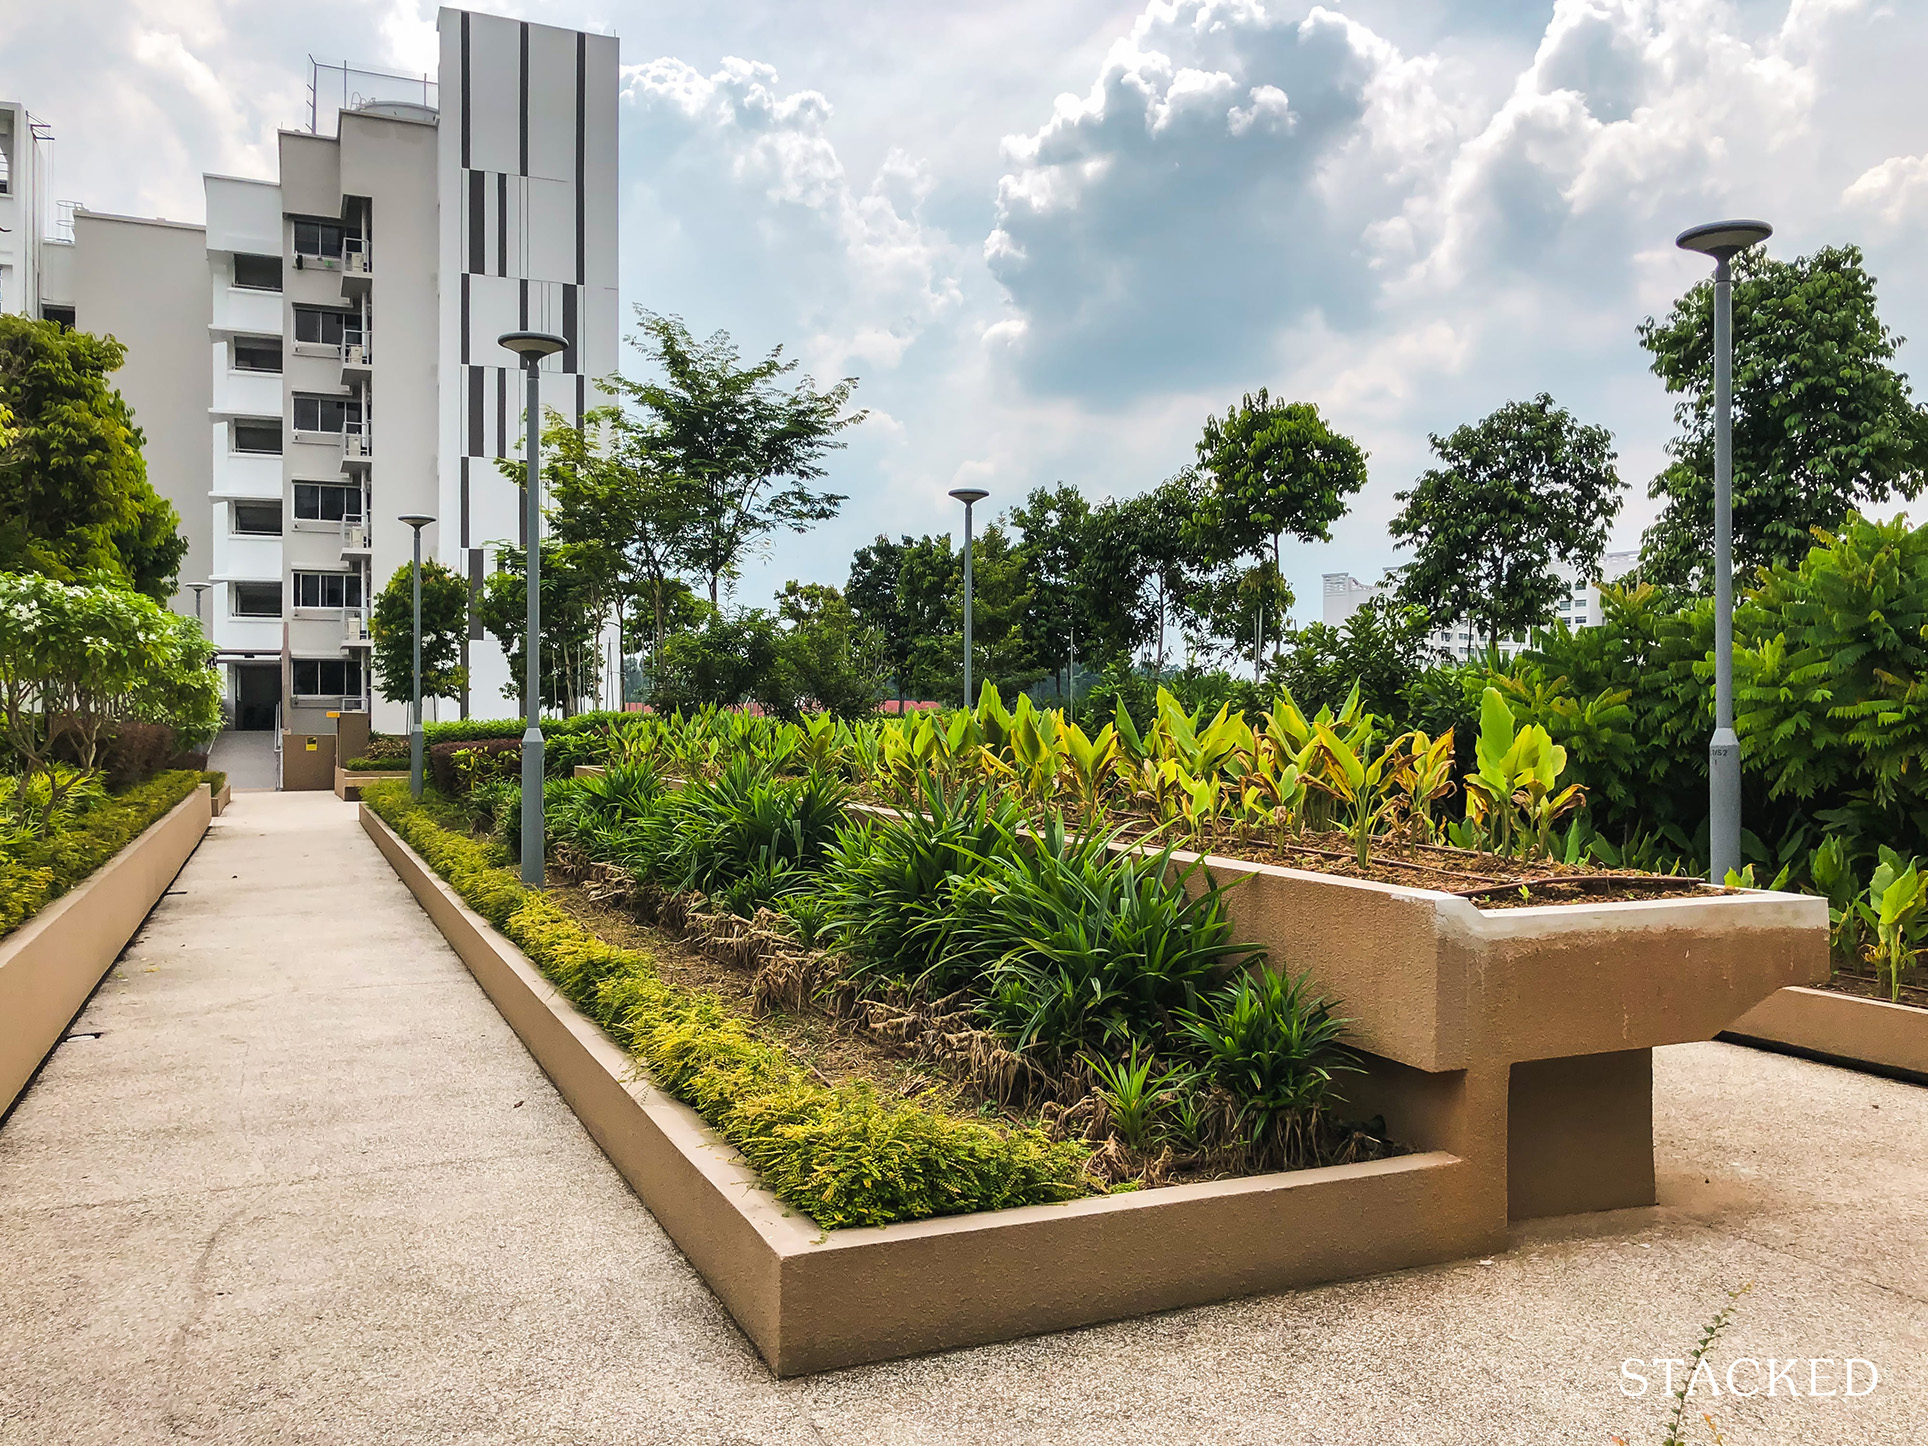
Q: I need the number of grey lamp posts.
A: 5